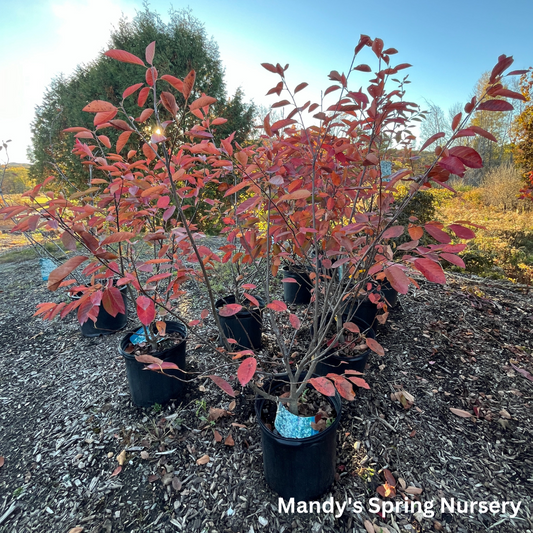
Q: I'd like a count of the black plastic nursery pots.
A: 8